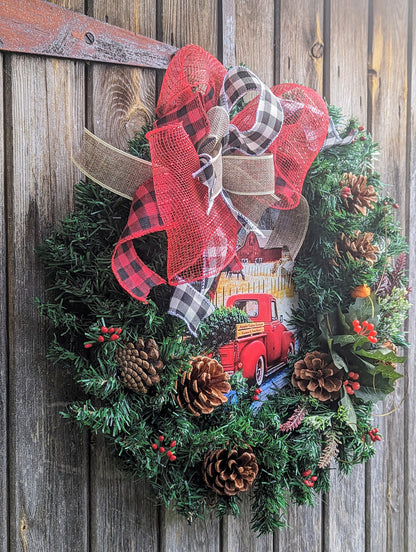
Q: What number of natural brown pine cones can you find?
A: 6